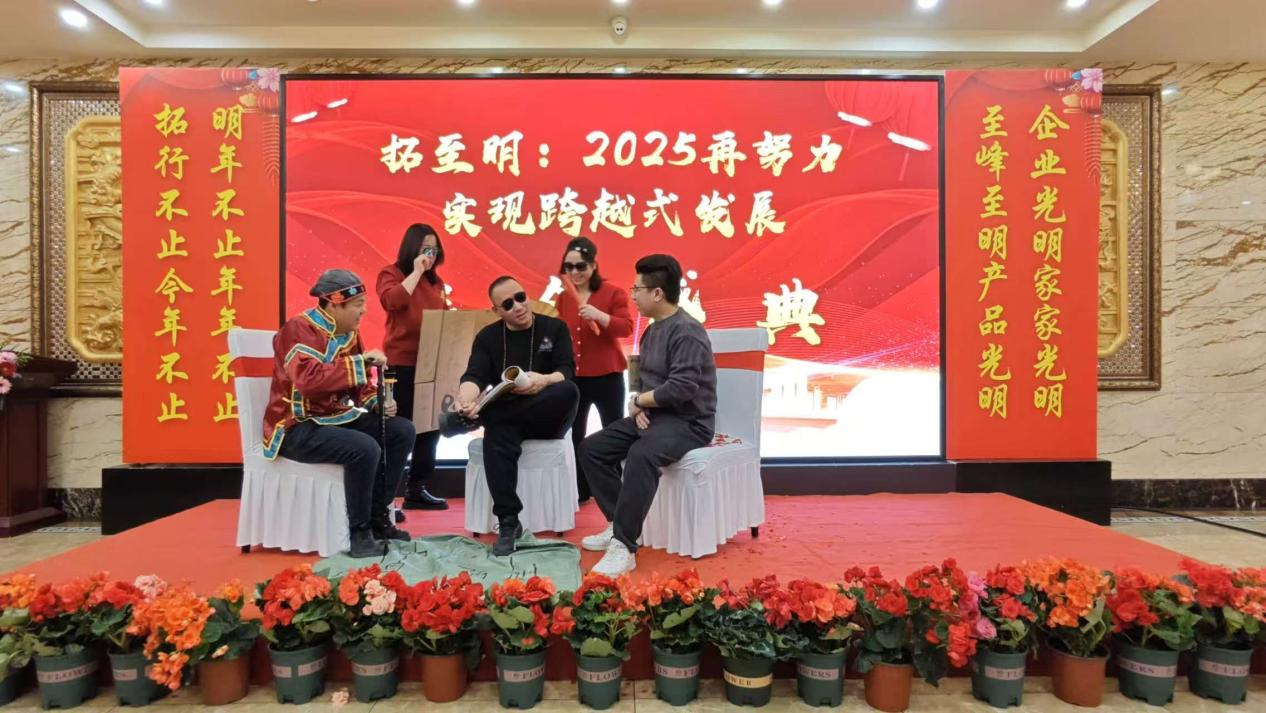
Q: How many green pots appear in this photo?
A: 13